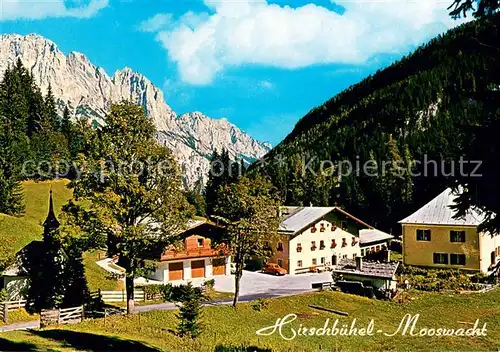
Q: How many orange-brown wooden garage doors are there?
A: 3